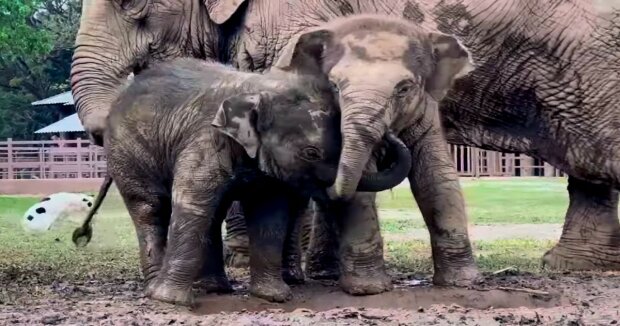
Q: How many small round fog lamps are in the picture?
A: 0